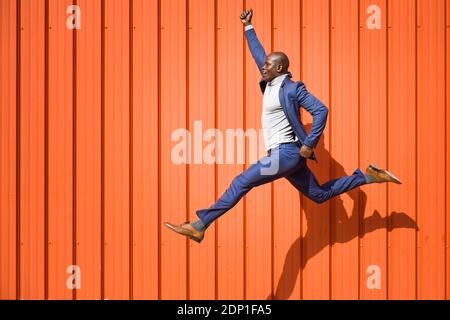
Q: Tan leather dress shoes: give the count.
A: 2